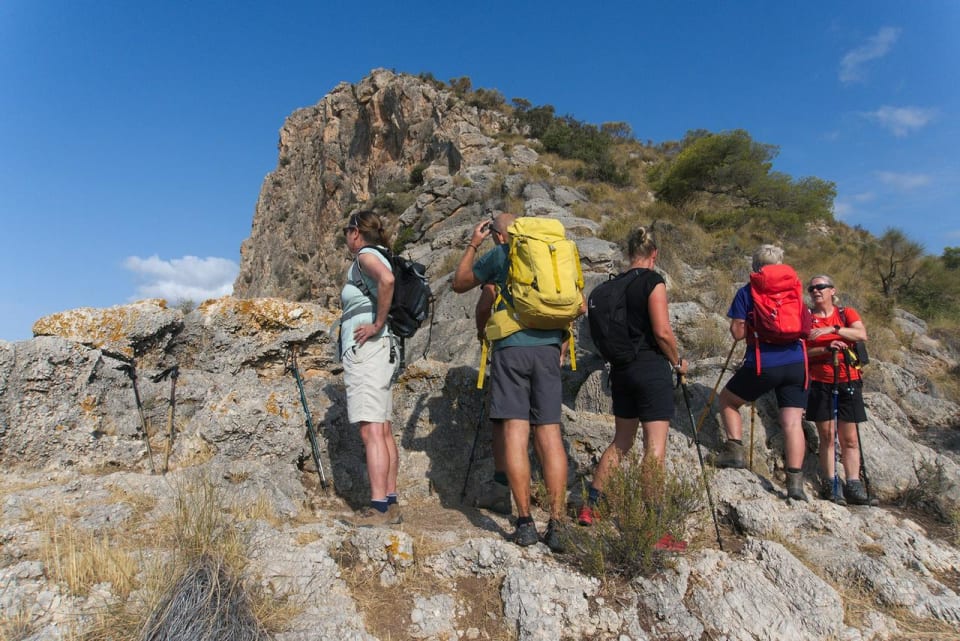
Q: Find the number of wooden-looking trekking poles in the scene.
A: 2